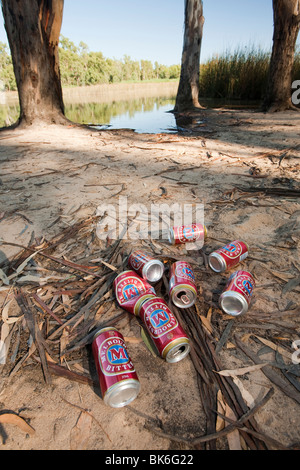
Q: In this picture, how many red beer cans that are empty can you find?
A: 8